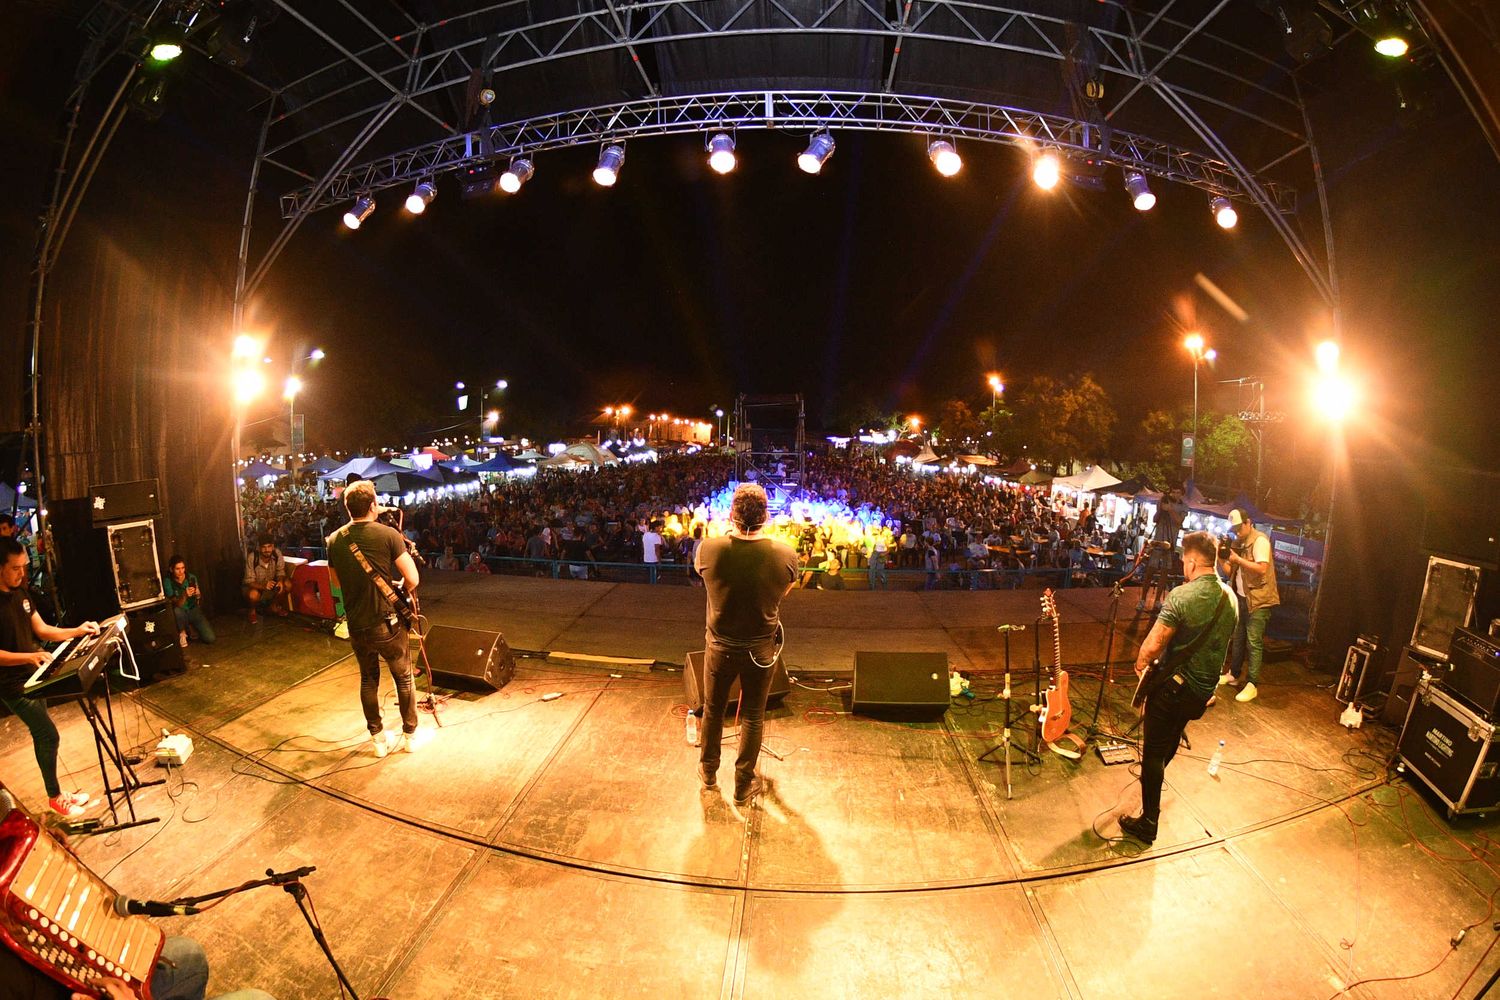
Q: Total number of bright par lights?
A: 10